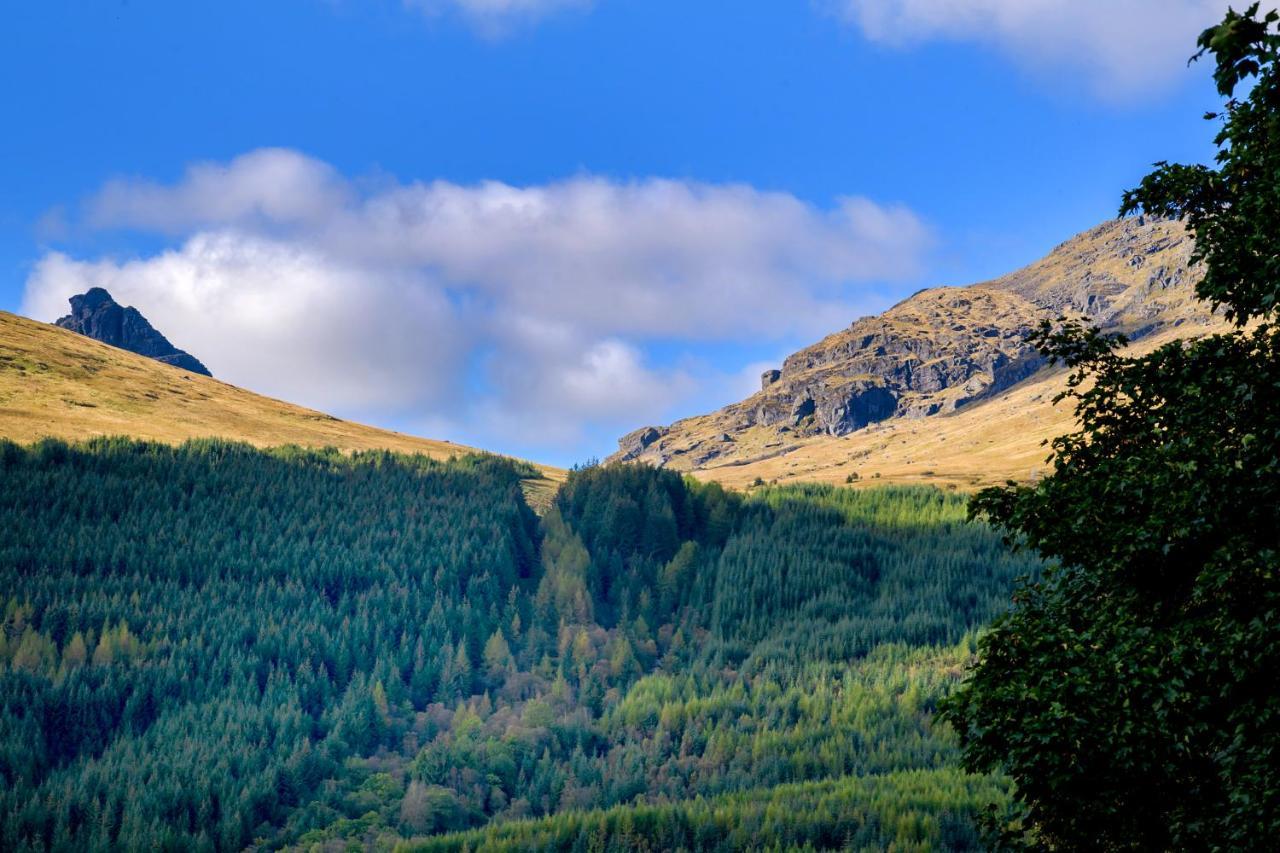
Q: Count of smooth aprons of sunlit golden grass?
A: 2